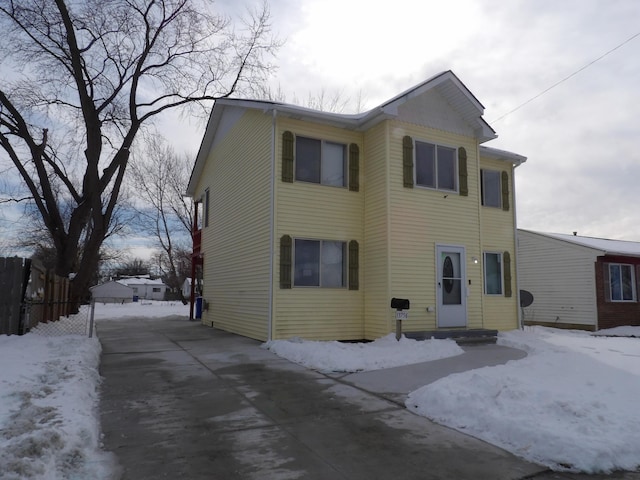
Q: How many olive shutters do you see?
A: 8